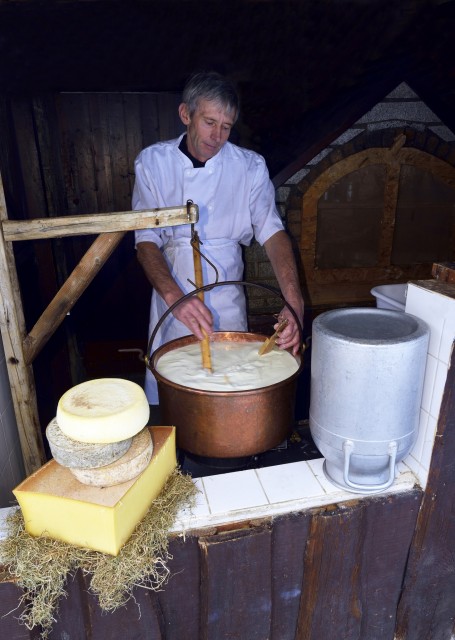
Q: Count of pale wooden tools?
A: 2